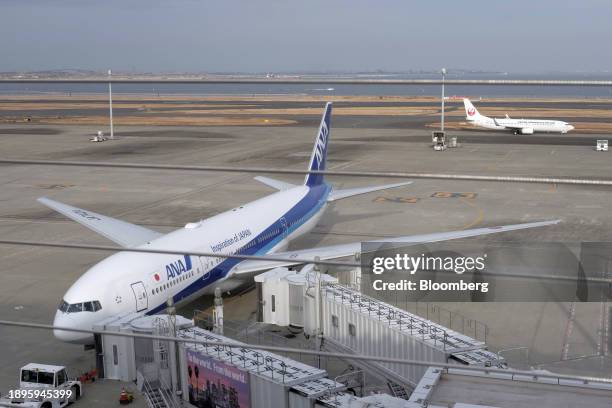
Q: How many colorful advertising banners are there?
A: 1